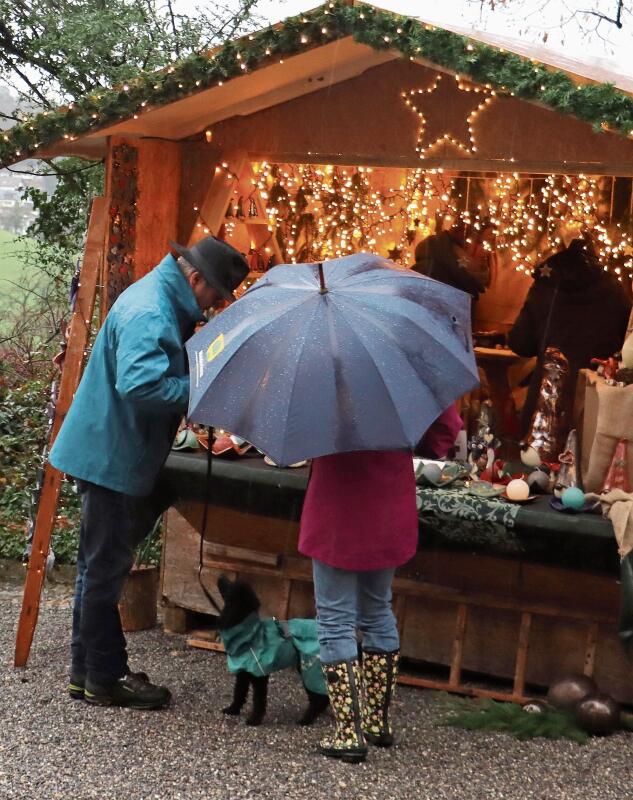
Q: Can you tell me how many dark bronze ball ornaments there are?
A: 3